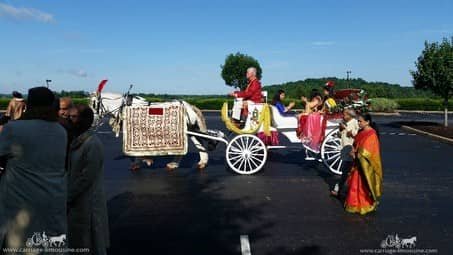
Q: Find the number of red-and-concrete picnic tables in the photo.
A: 0